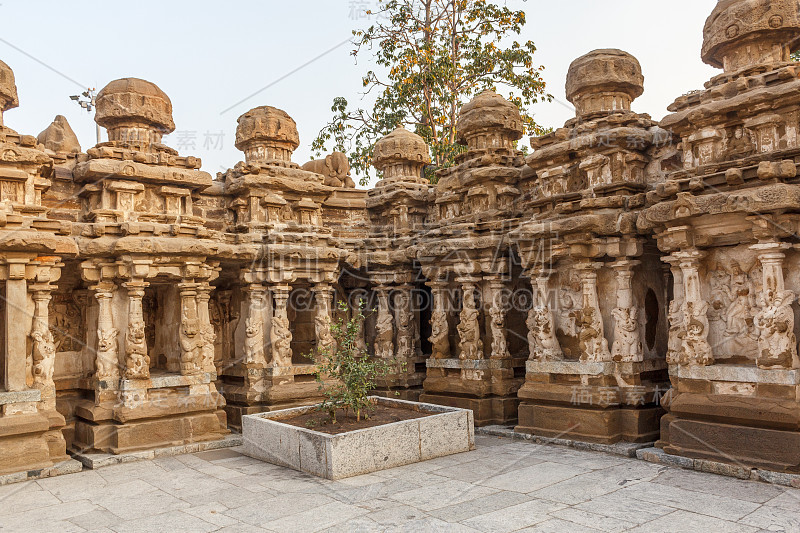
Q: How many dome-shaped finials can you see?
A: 7